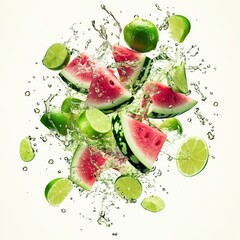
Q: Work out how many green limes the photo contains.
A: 13